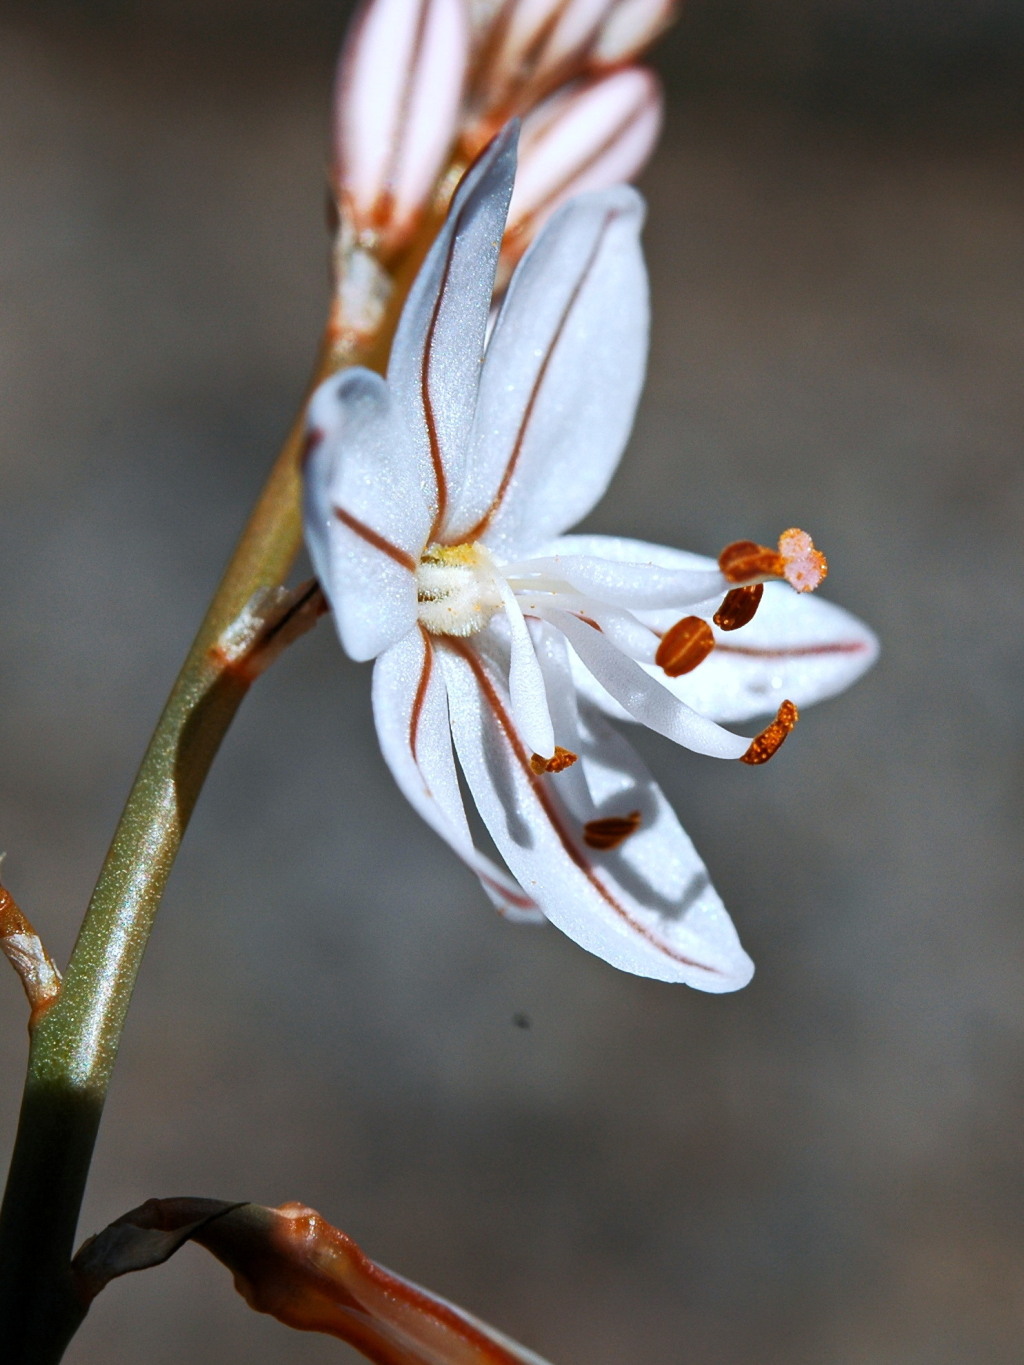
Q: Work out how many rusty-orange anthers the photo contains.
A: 6